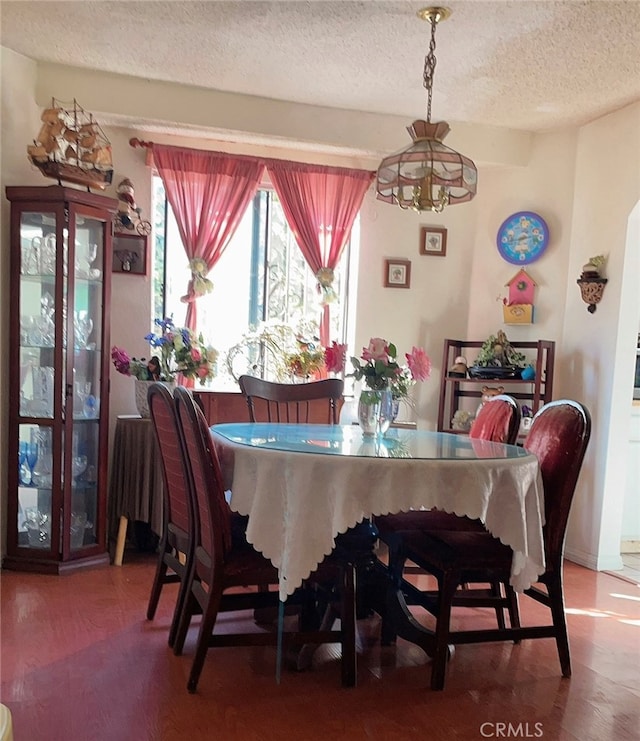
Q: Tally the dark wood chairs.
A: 5